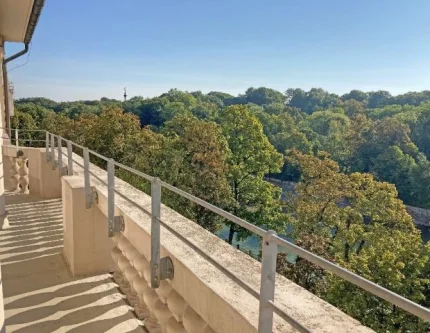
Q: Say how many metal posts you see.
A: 9